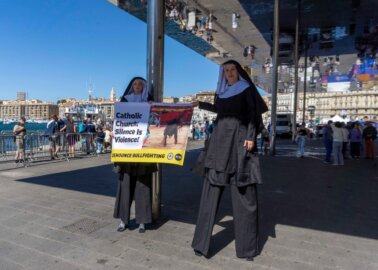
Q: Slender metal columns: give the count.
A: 4